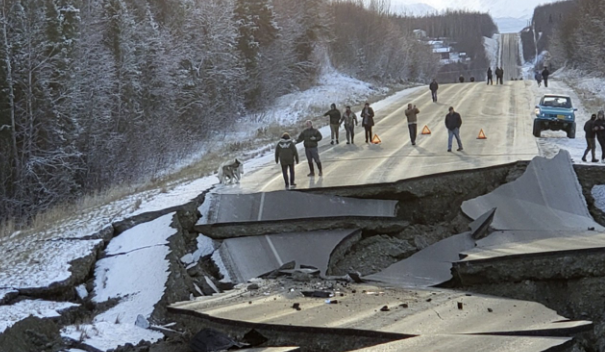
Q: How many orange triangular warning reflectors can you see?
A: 3